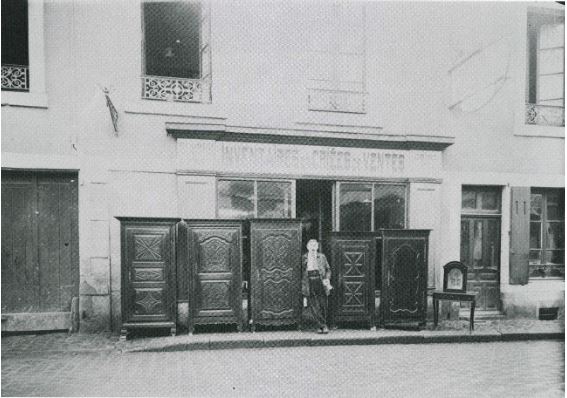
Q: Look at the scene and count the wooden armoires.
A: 5